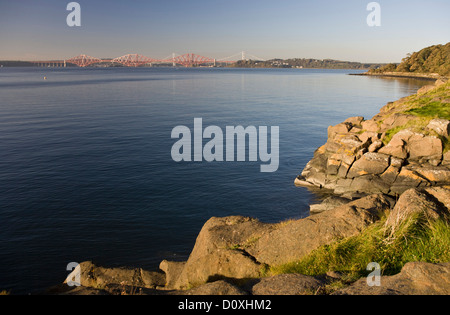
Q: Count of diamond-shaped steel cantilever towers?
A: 3